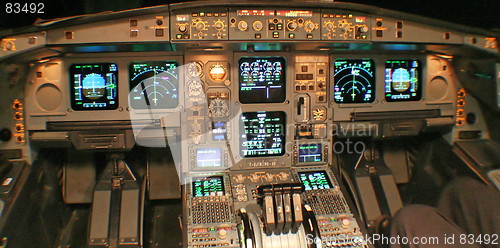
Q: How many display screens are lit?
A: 10